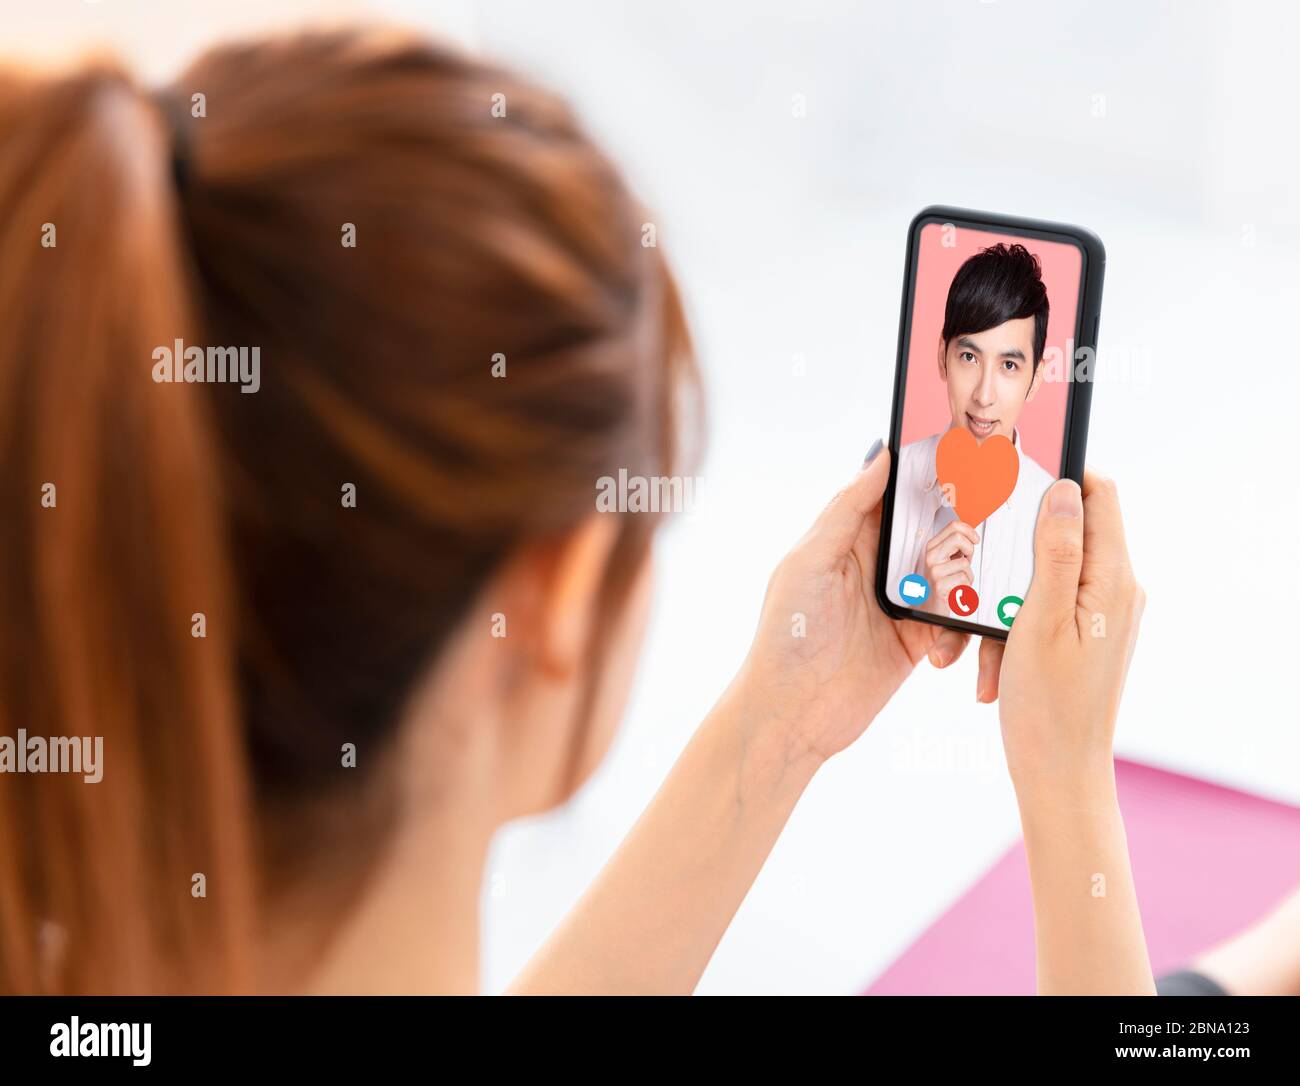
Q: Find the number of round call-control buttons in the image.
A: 3